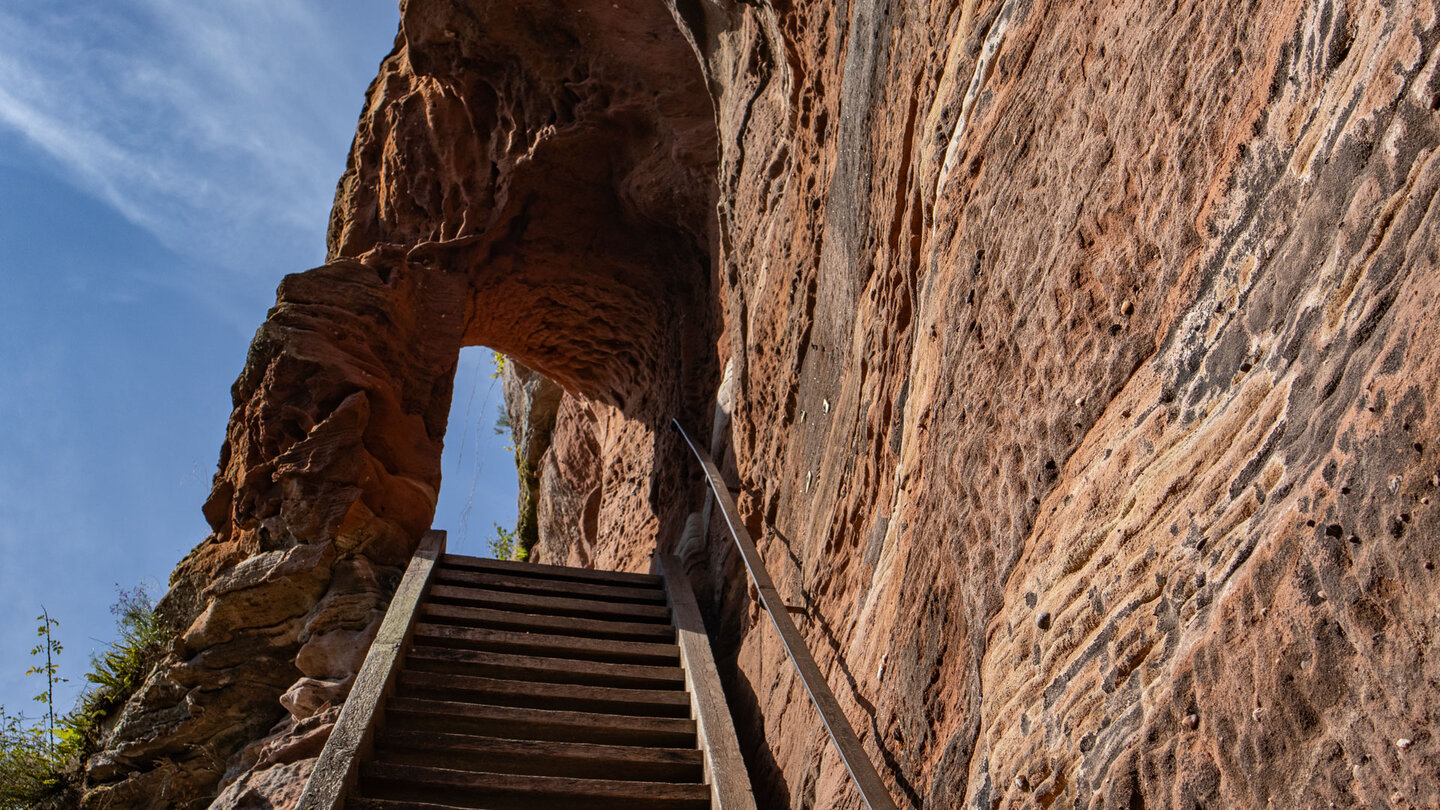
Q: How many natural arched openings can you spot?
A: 1